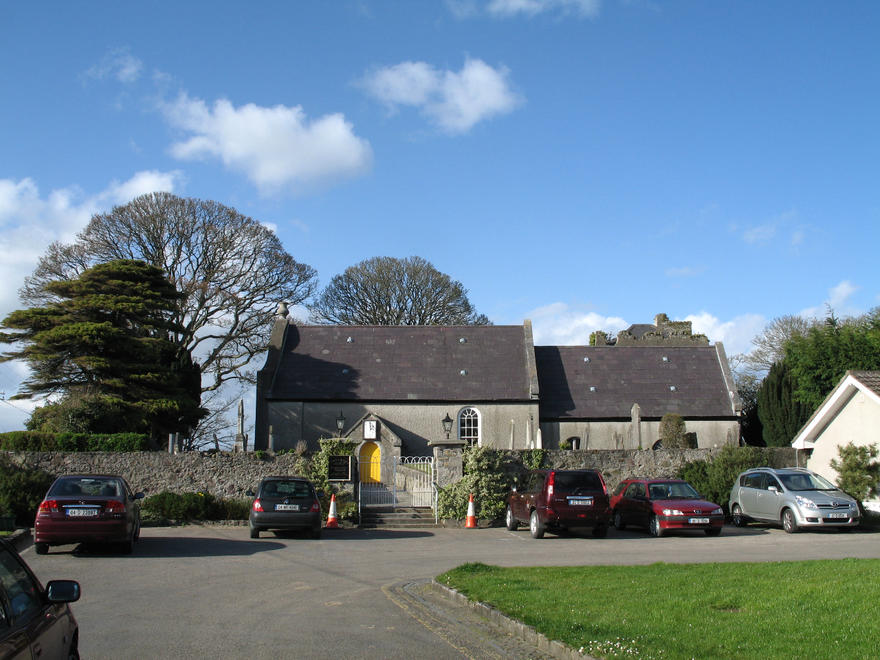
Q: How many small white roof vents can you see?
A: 8